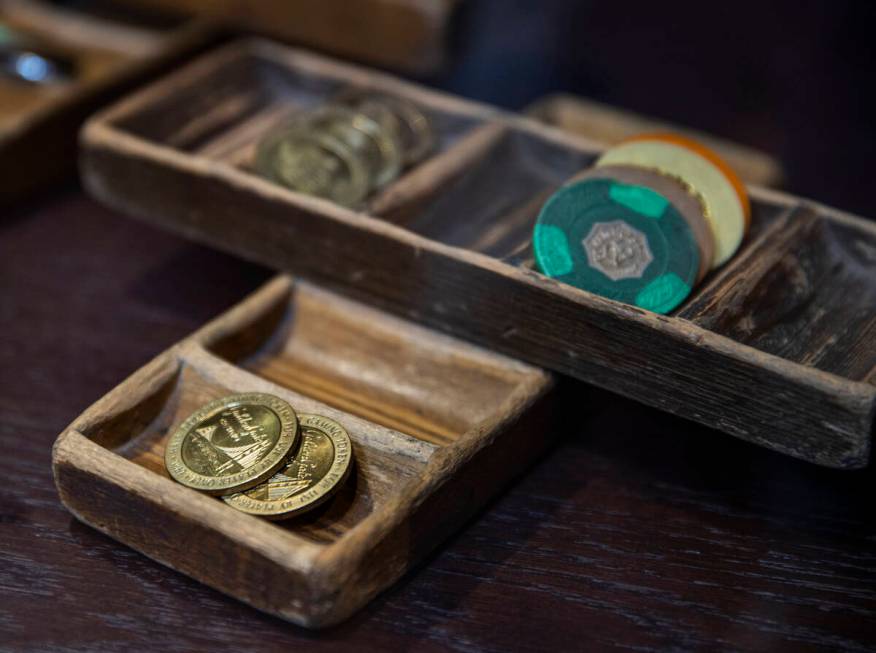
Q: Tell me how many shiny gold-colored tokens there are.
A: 2